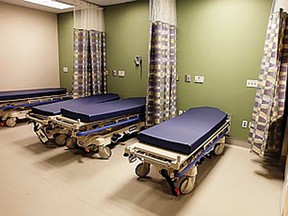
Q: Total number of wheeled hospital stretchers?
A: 4